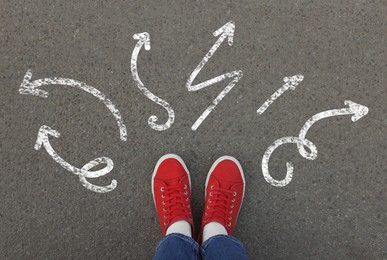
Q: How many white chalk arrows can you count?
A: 6